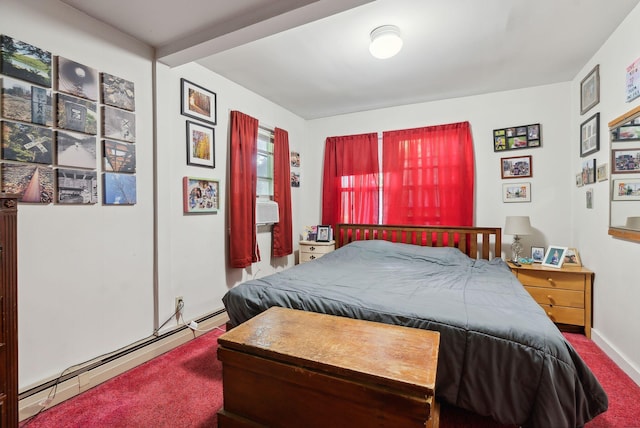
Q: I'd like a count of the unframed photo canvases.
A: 12